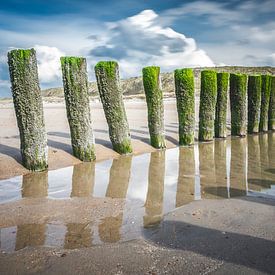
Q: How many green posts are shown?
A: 11